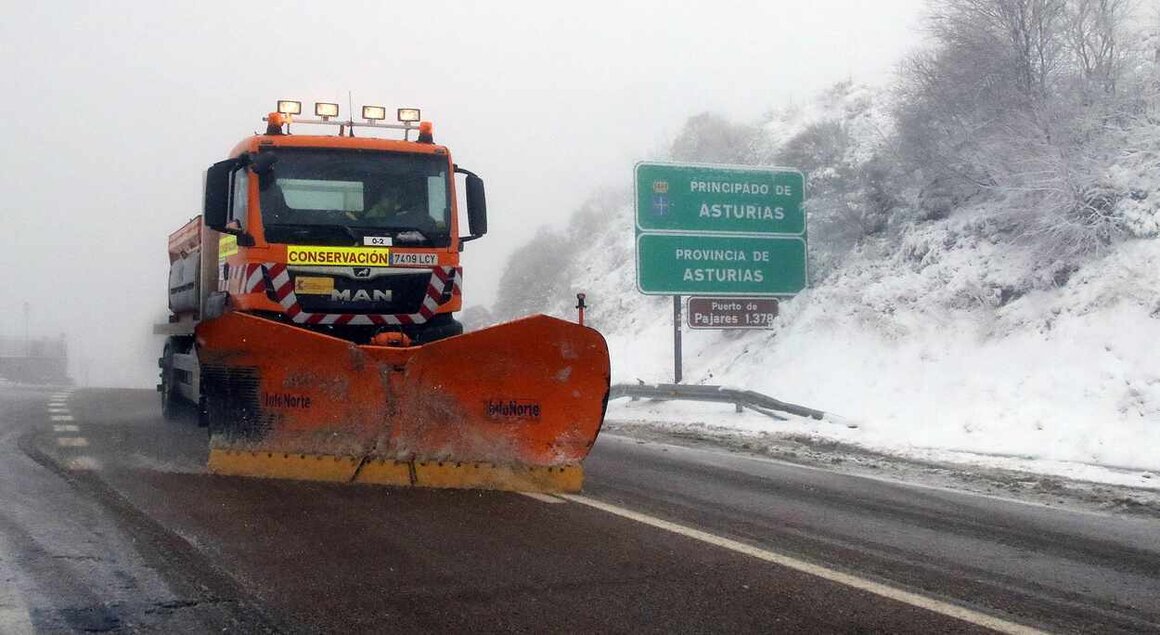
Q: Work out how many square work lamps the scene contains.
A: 4